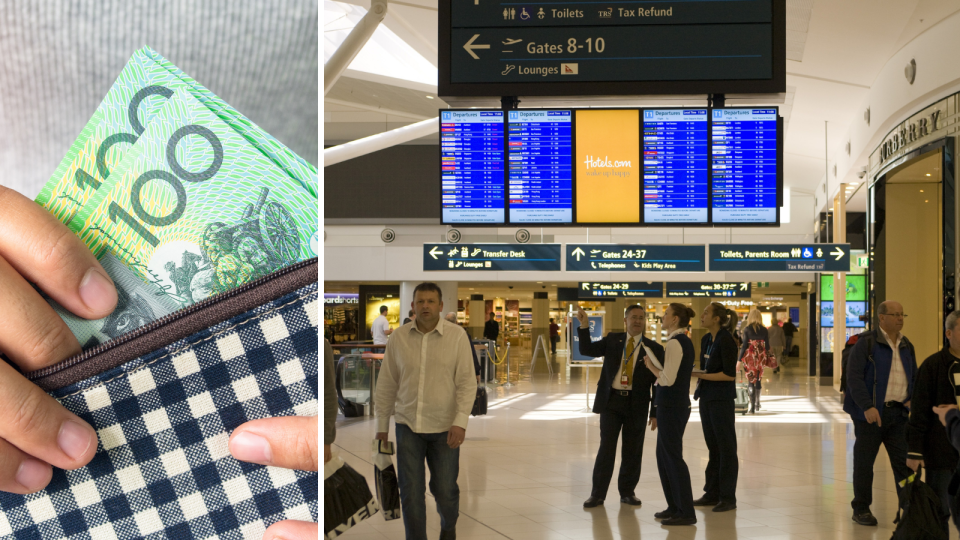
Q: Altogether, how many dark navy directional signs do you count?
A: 6